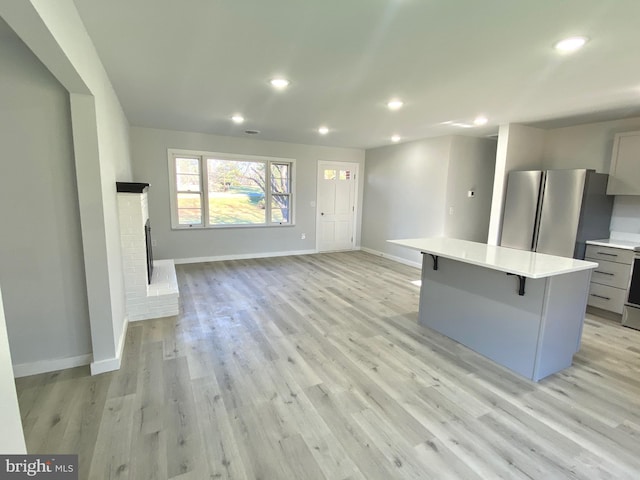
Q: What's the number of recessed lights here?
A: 7